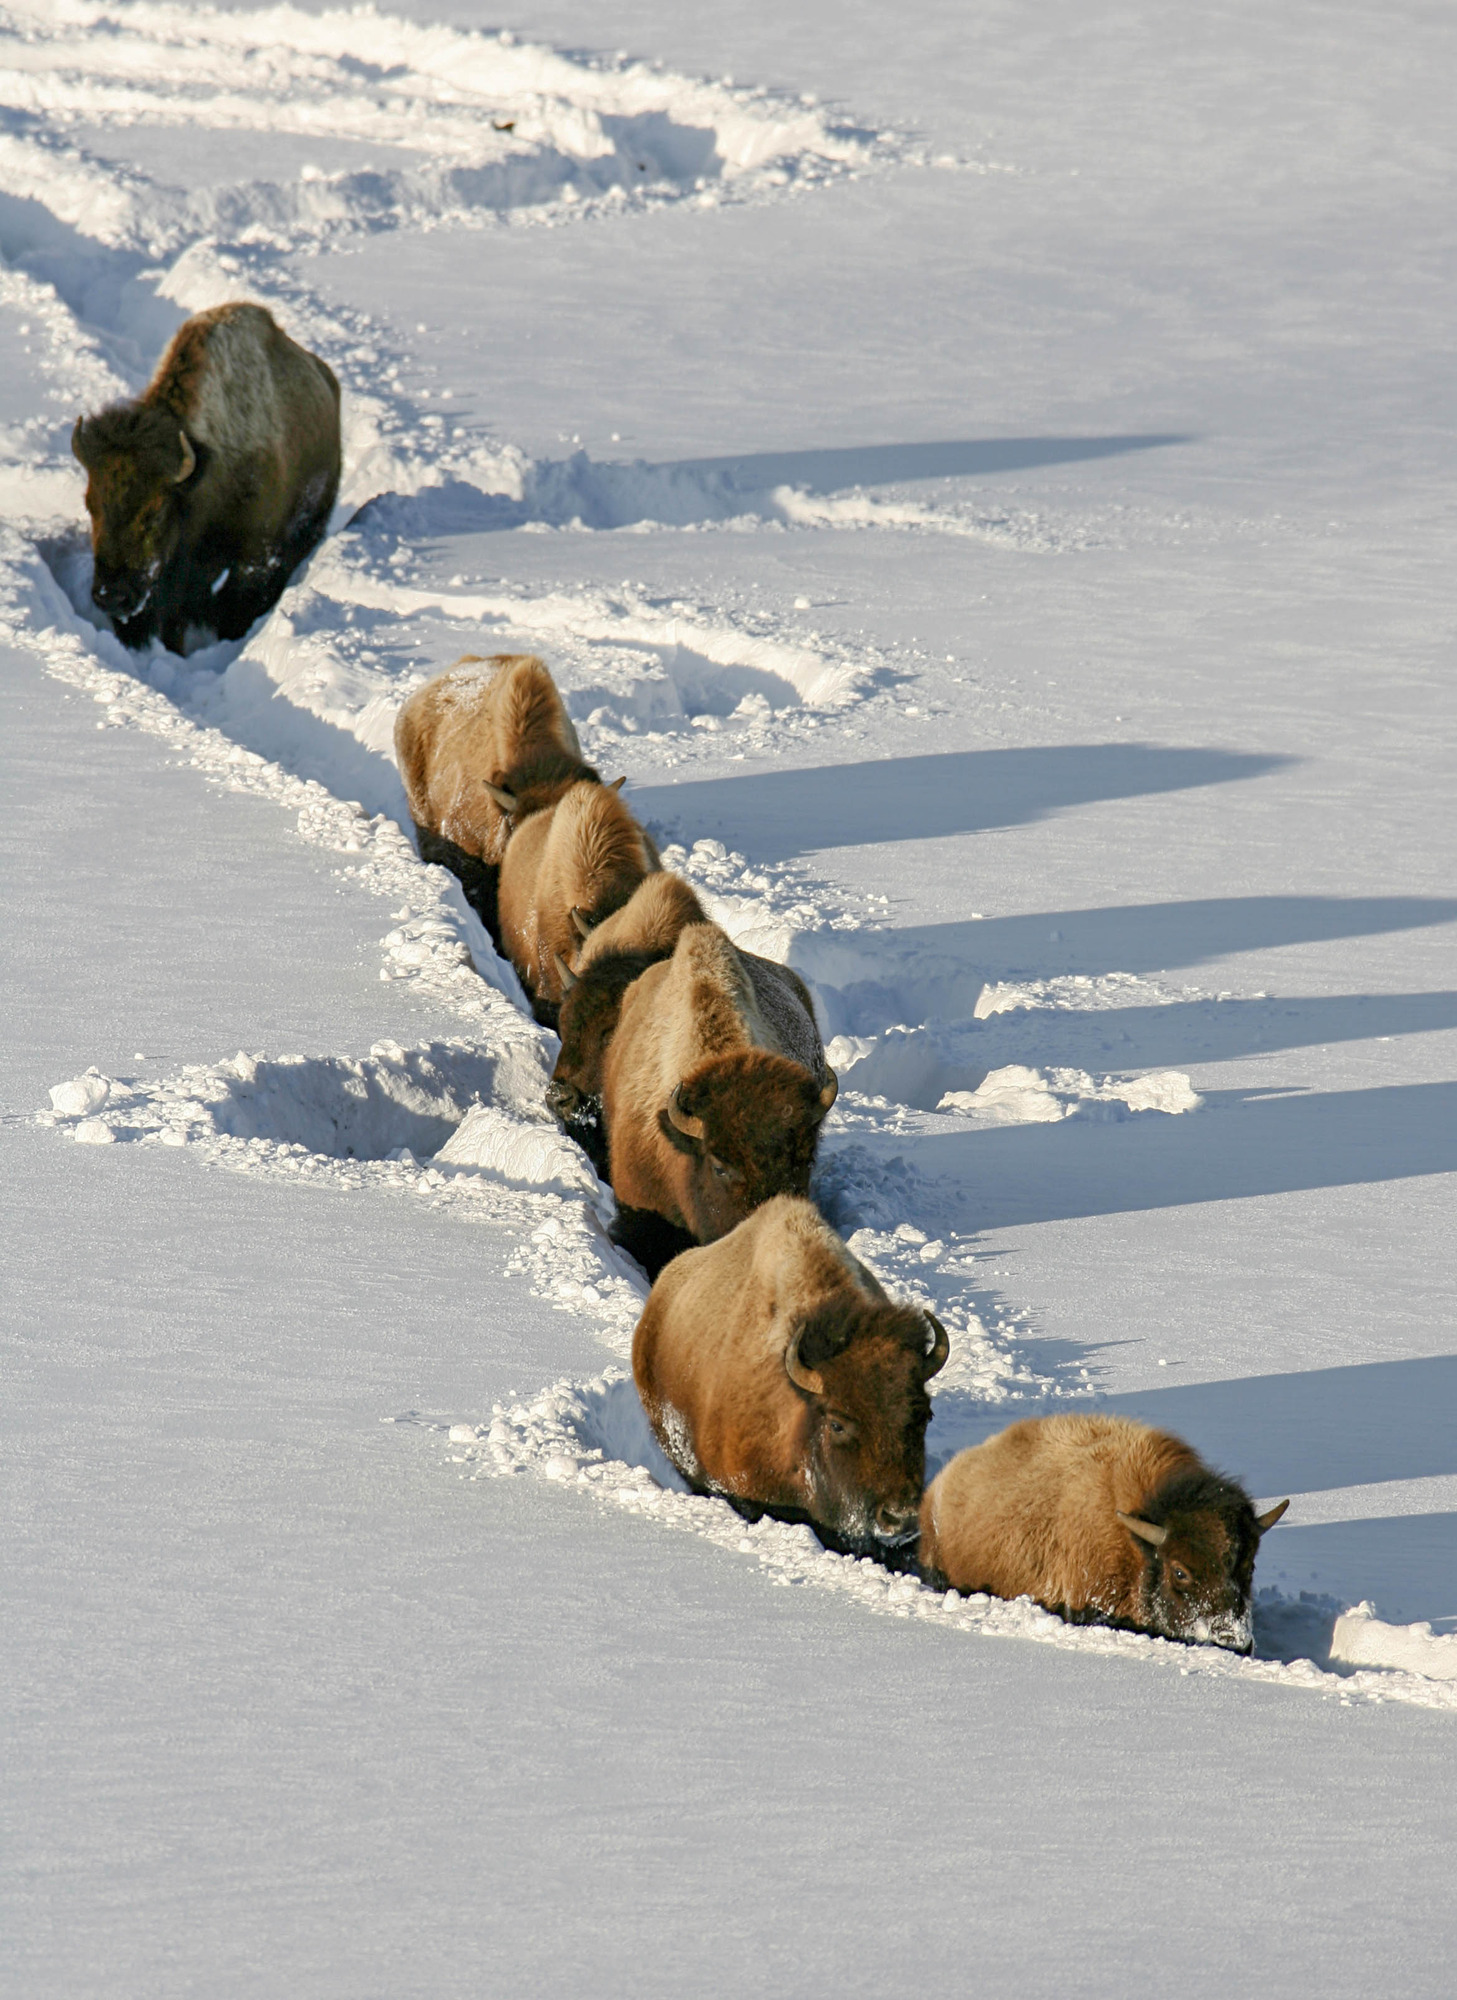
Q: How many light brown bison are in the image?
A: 6